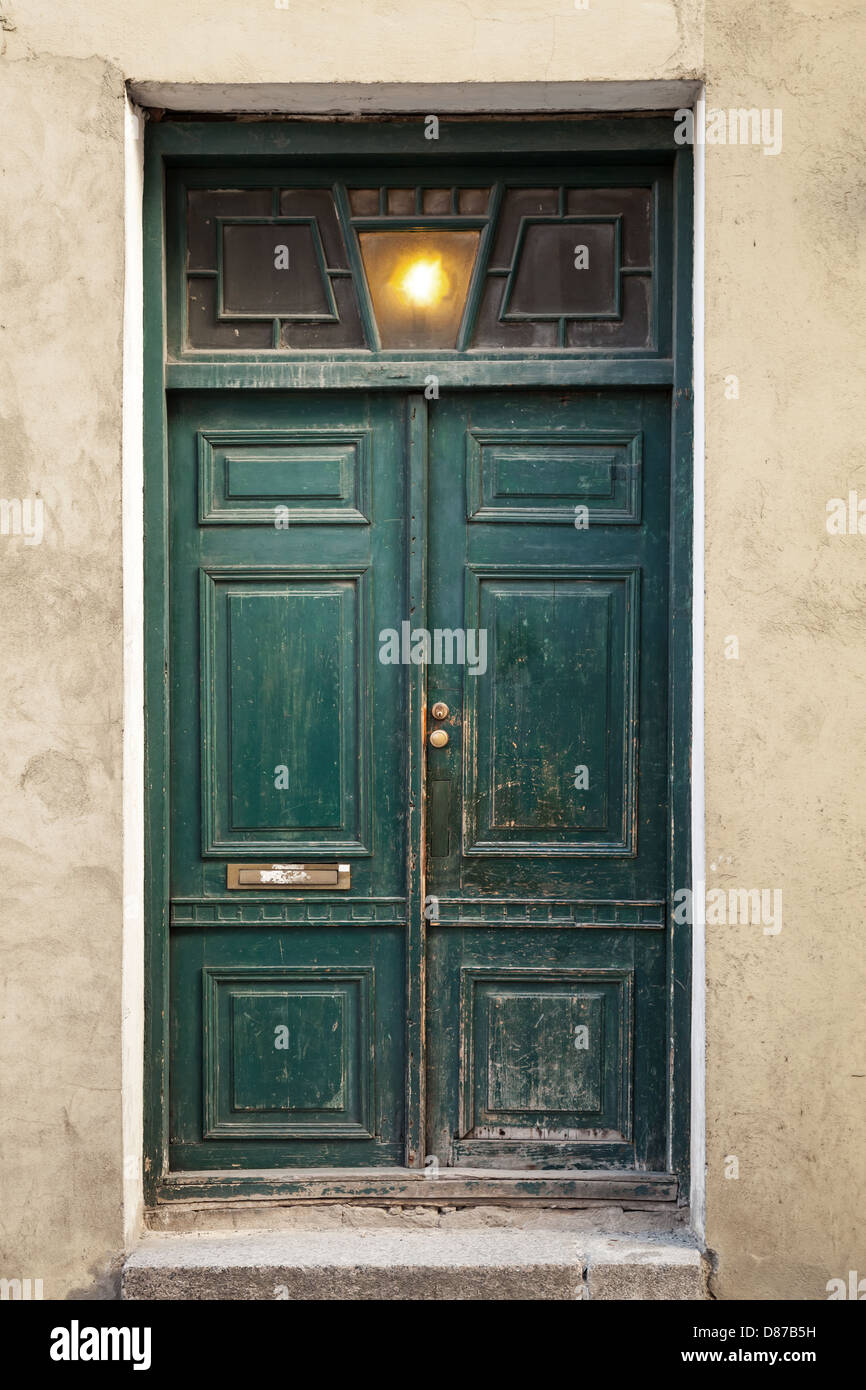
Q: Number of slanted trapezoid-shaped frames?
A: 3